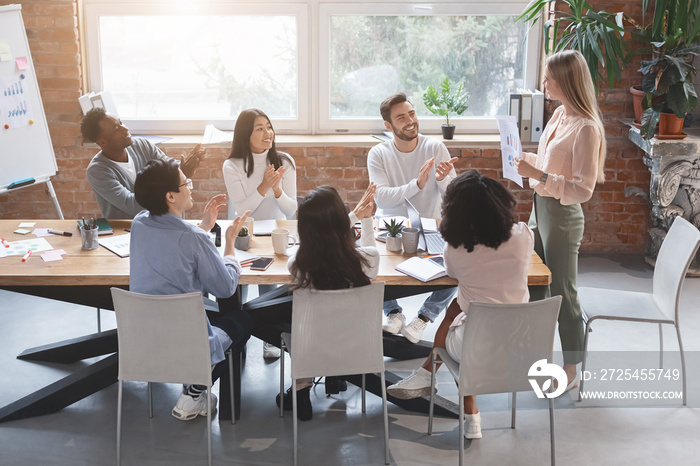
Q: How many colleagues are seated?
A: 6